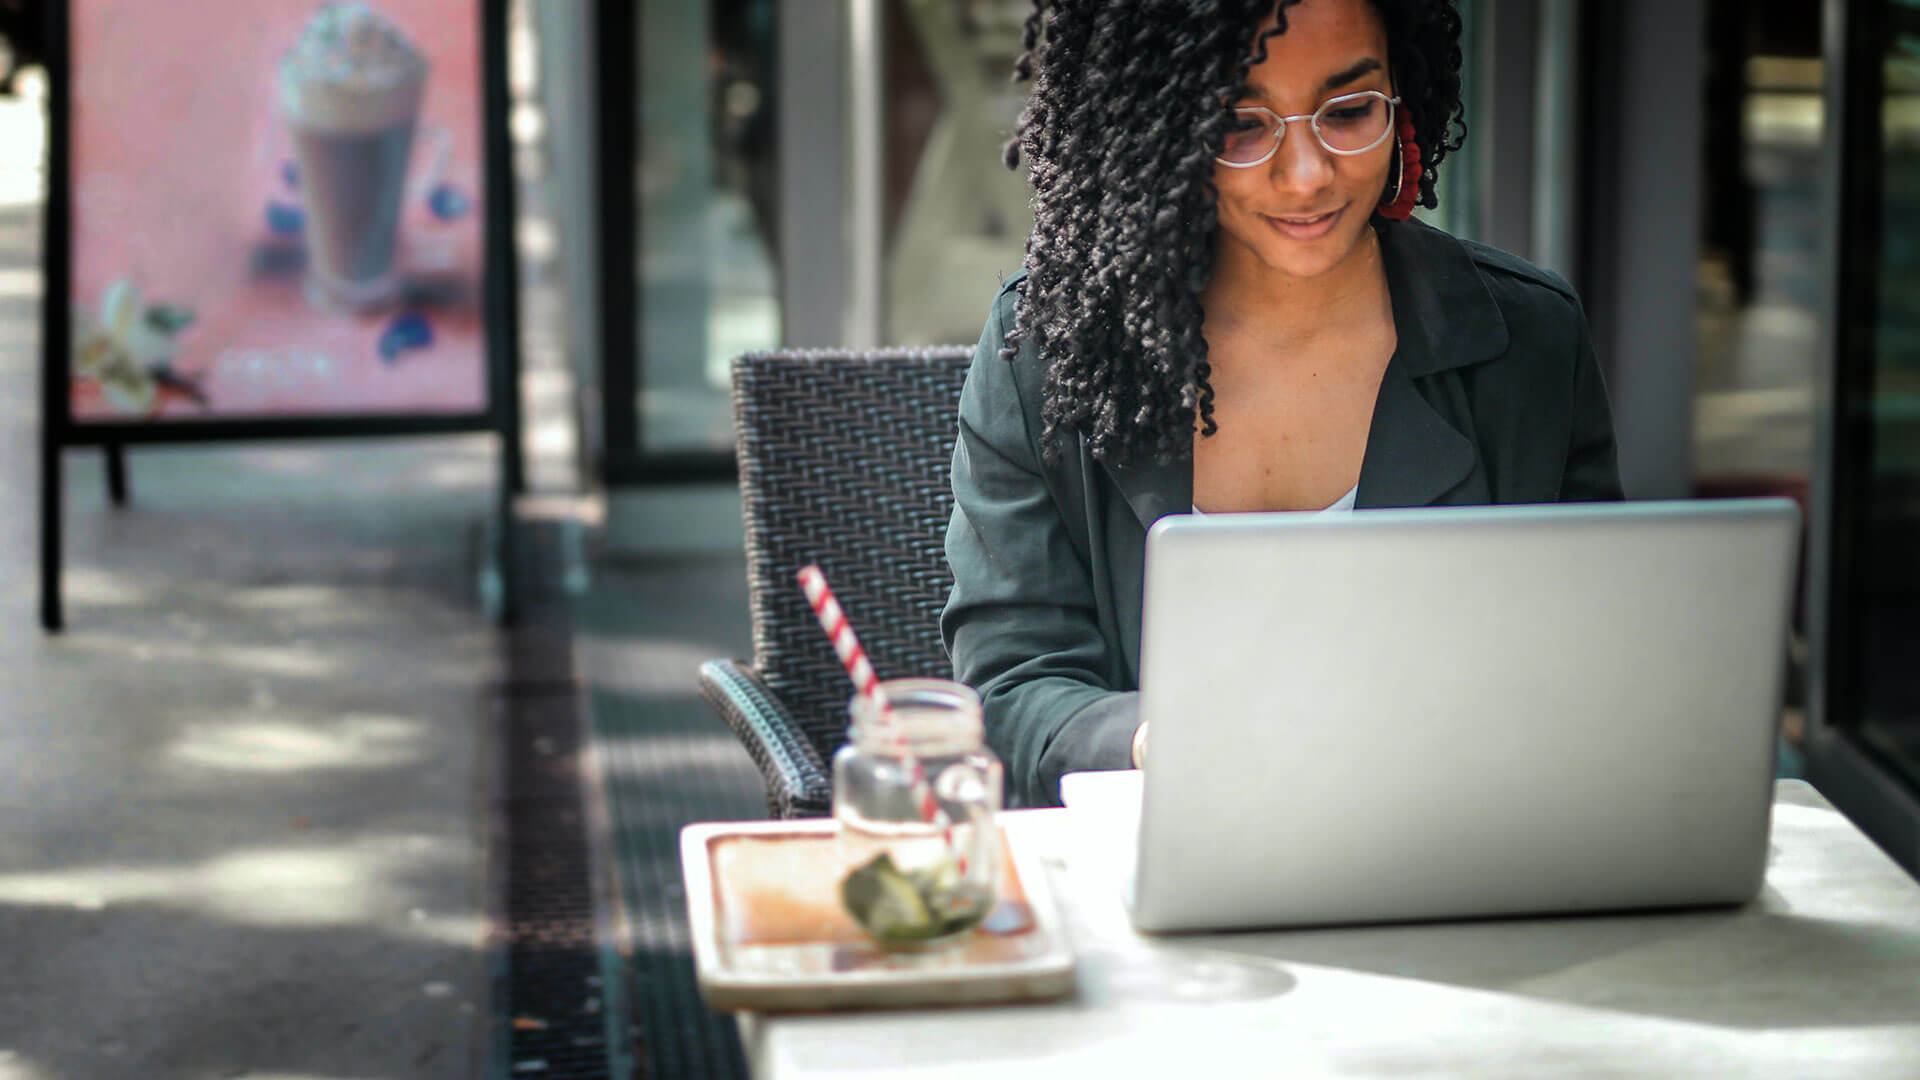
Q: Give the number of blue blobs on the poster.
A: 4